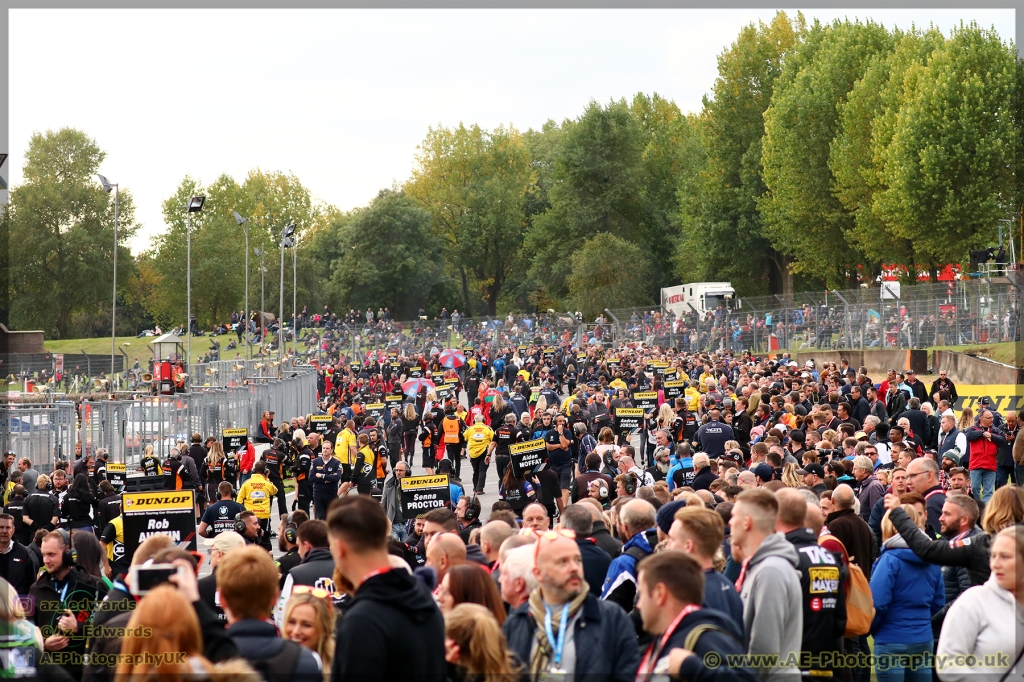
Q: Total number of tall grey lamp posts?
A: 6